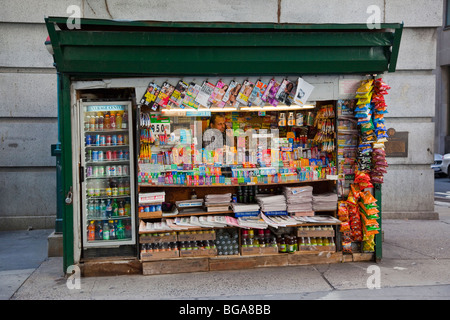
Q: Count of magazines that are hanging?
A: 12